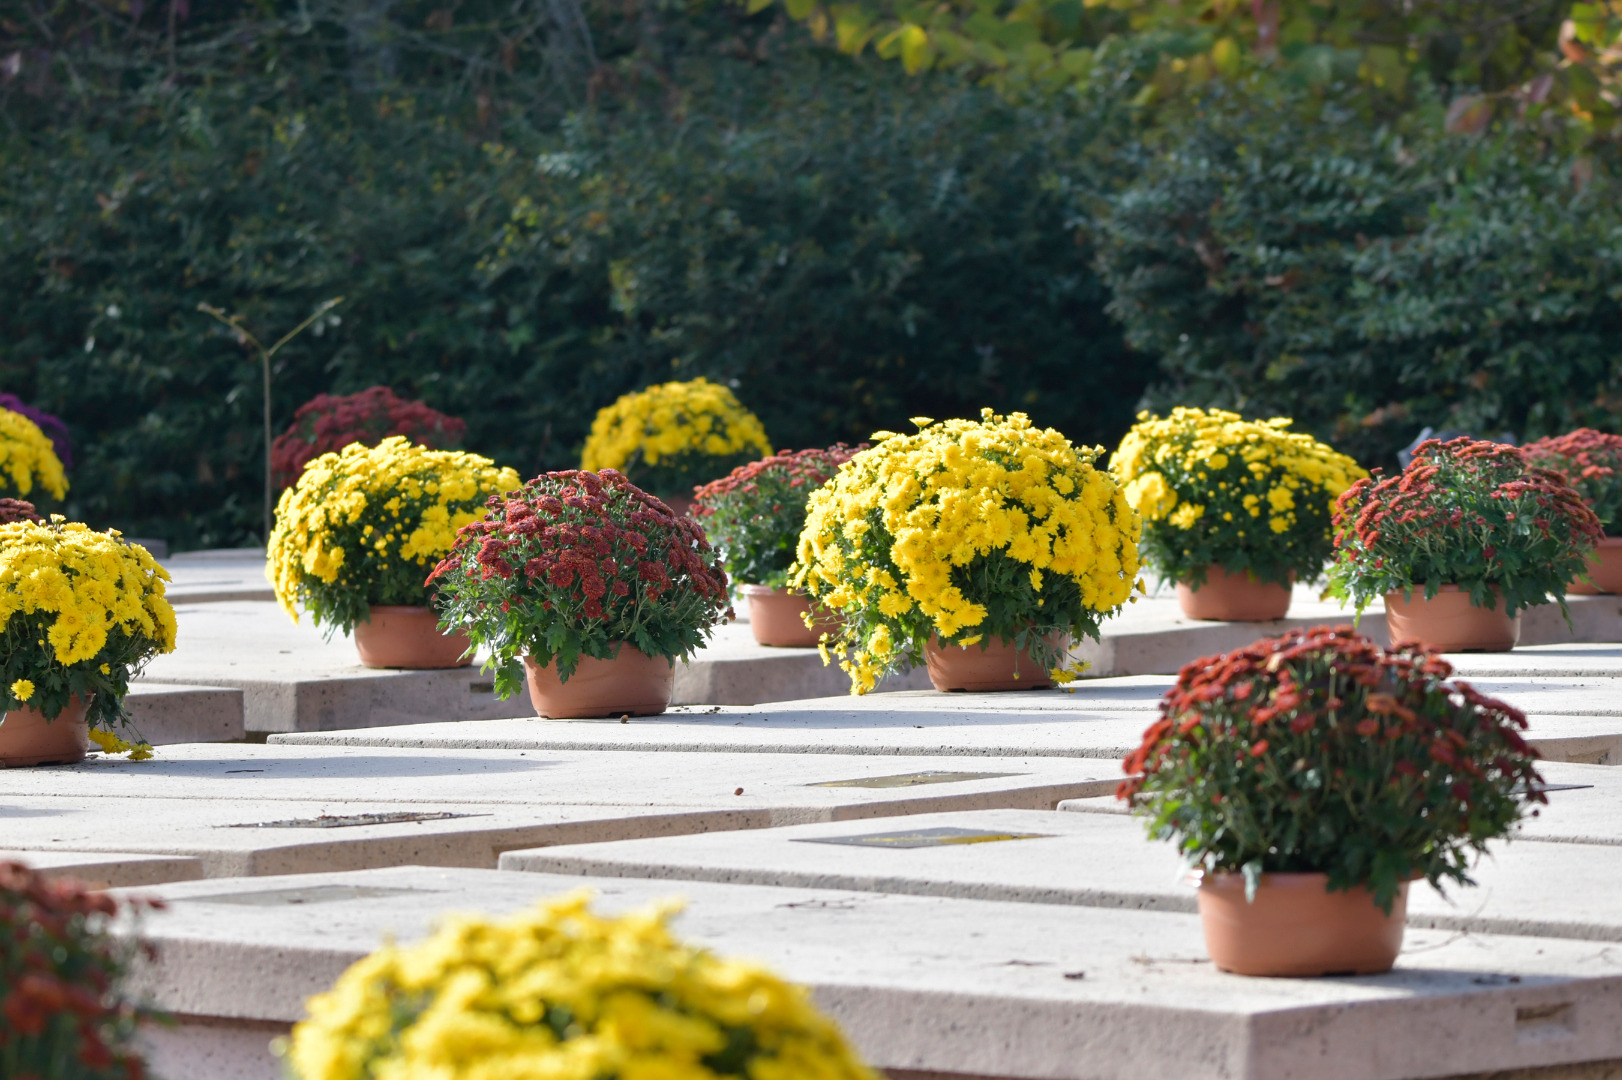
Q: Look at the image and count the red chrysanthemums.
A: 8